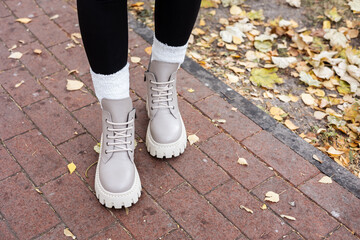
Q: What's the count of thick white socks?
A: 2